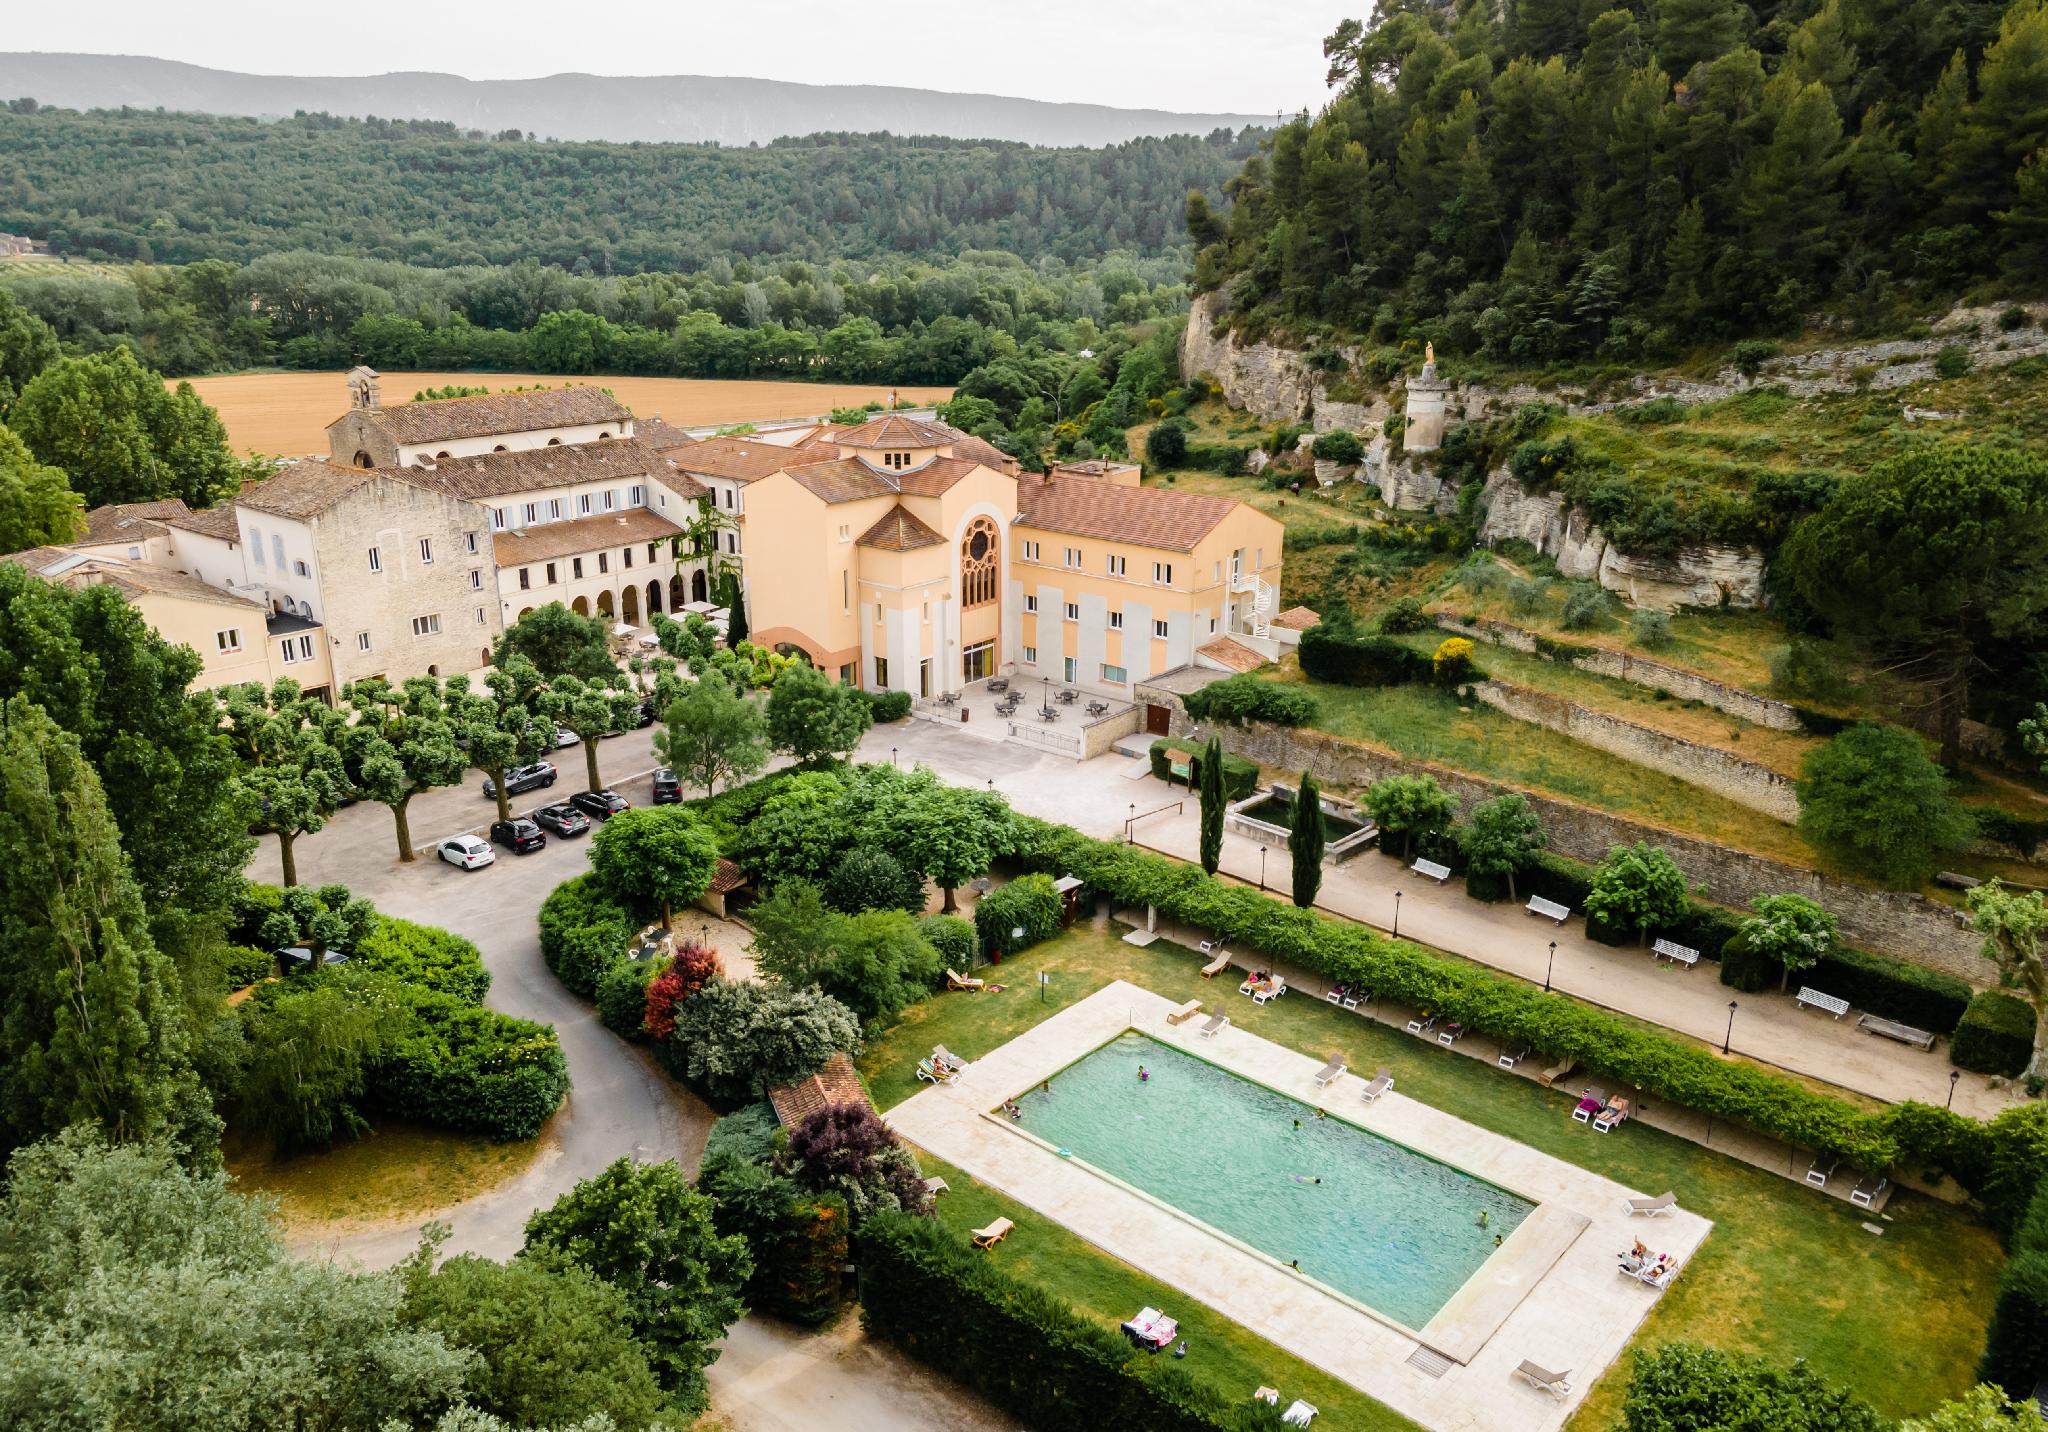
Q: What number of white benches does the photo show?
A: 4